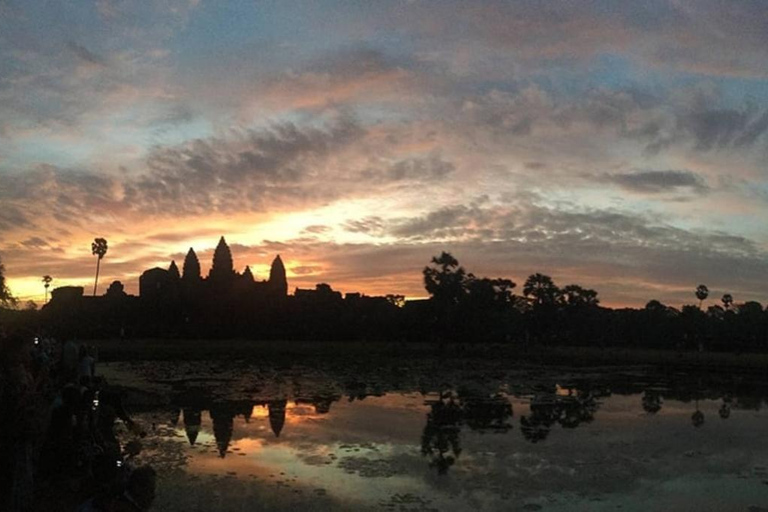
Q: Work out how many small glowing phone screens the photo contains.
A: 3